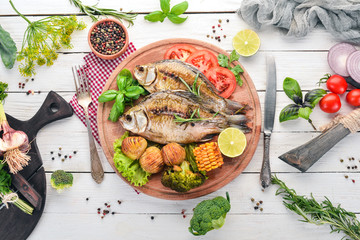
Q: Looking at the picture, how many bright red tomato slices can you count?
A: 3